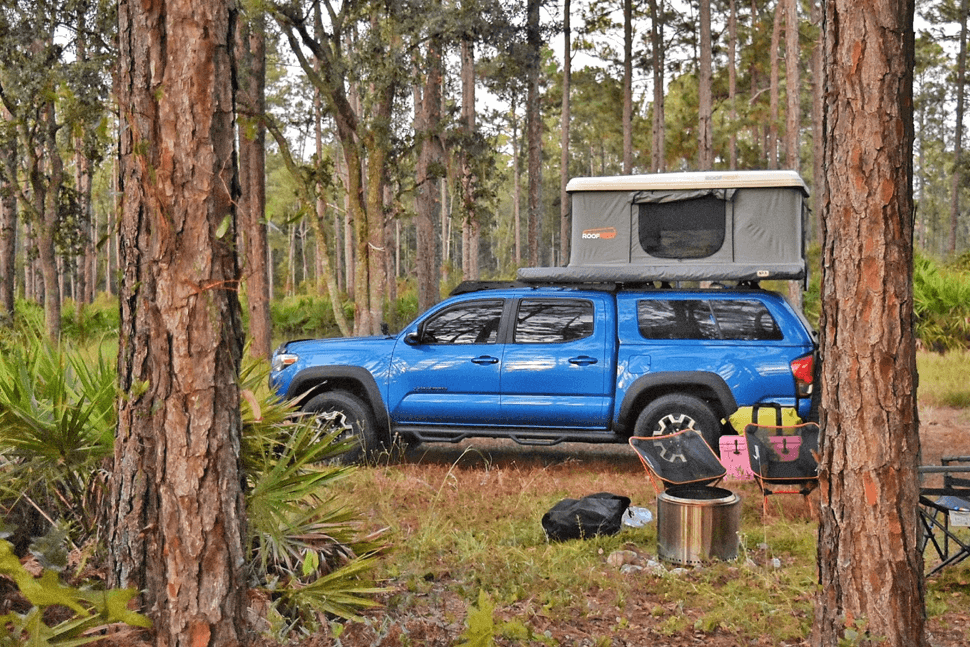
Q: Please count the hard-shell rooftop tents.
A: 1